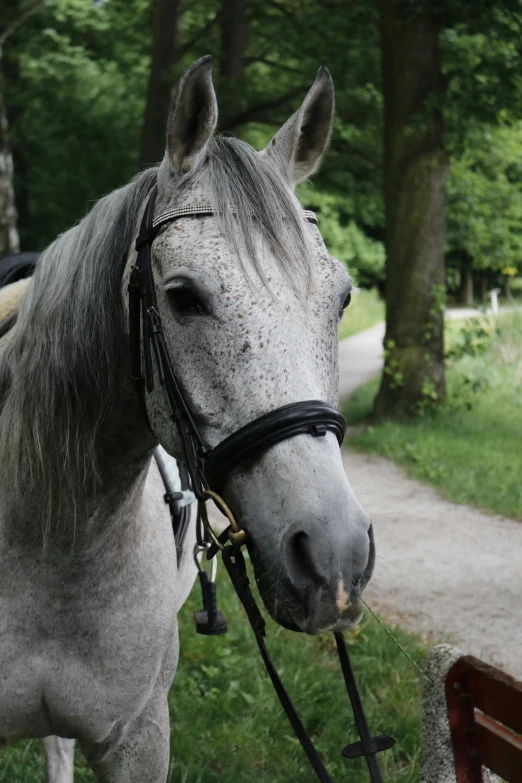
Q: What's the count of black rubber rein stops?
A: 1